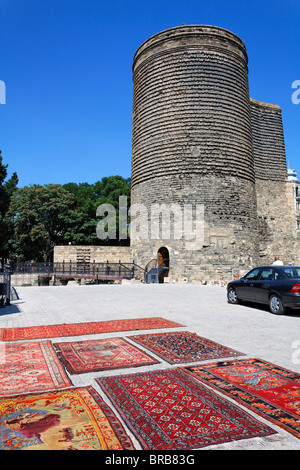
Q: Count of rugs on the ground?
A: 7